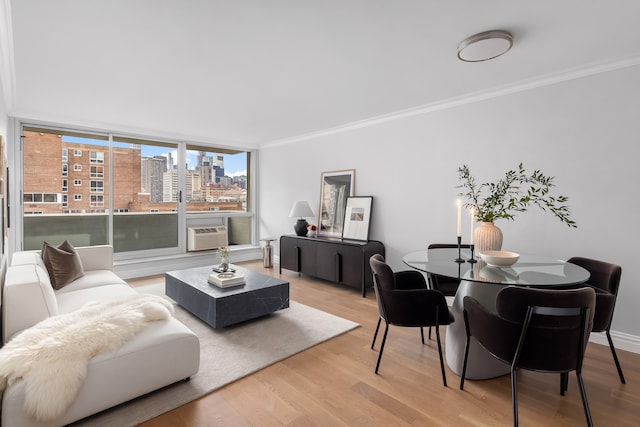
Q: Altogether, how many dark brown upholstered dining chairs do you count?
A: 4